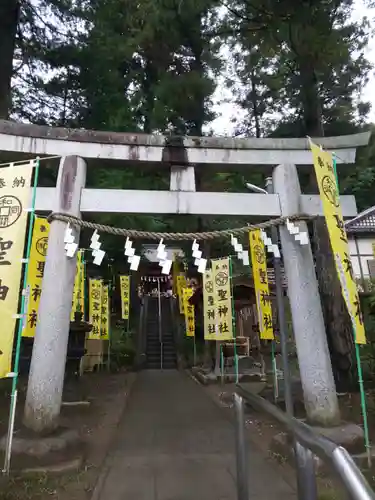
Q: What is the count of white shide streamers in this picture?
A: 8